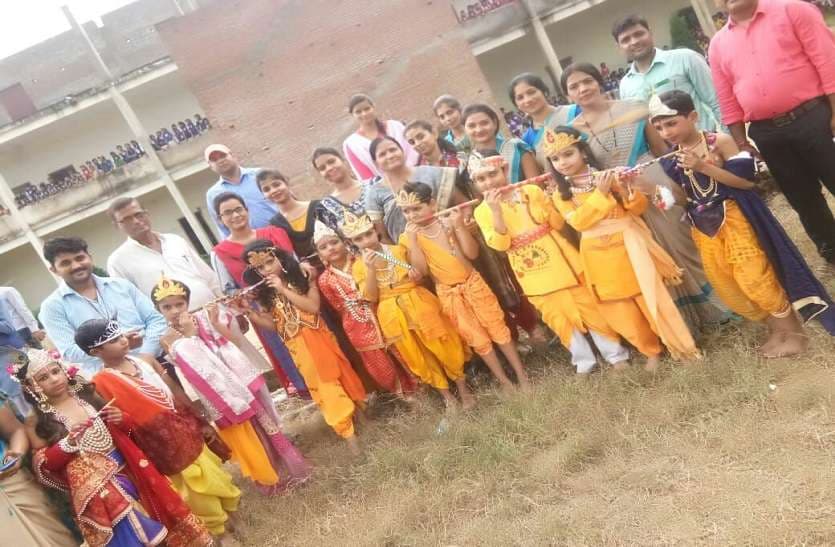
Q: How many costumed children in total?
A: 10